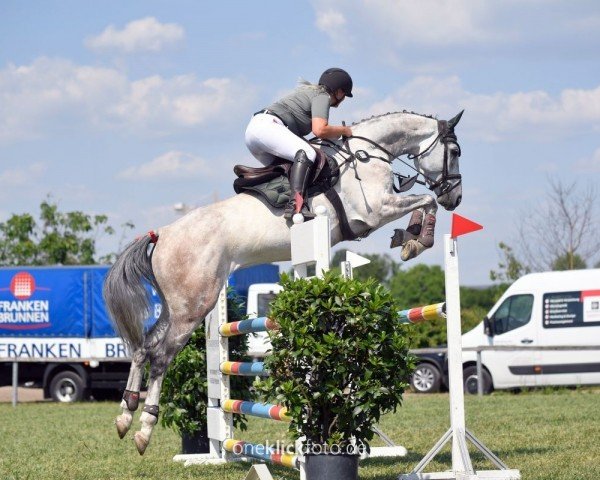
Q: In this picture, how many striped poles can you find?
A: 5